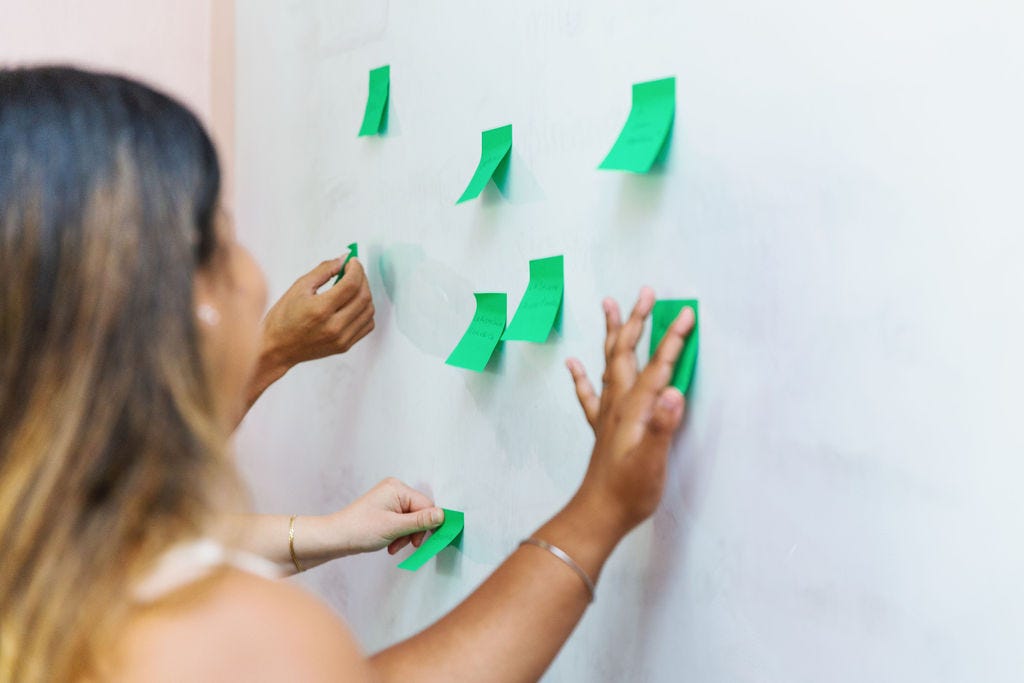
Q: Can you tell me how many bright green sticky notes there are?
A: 8